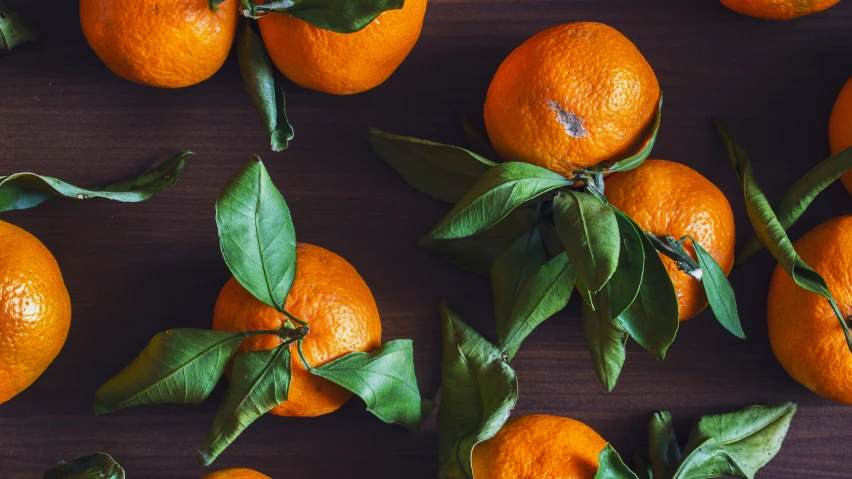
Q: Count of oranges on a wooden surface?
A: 11